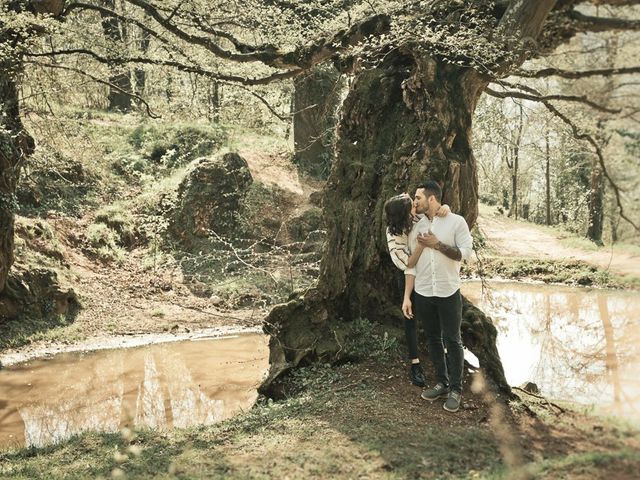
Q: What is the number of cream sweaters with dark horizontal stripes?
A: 1